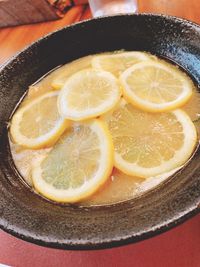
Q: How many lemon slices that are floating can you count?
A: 6